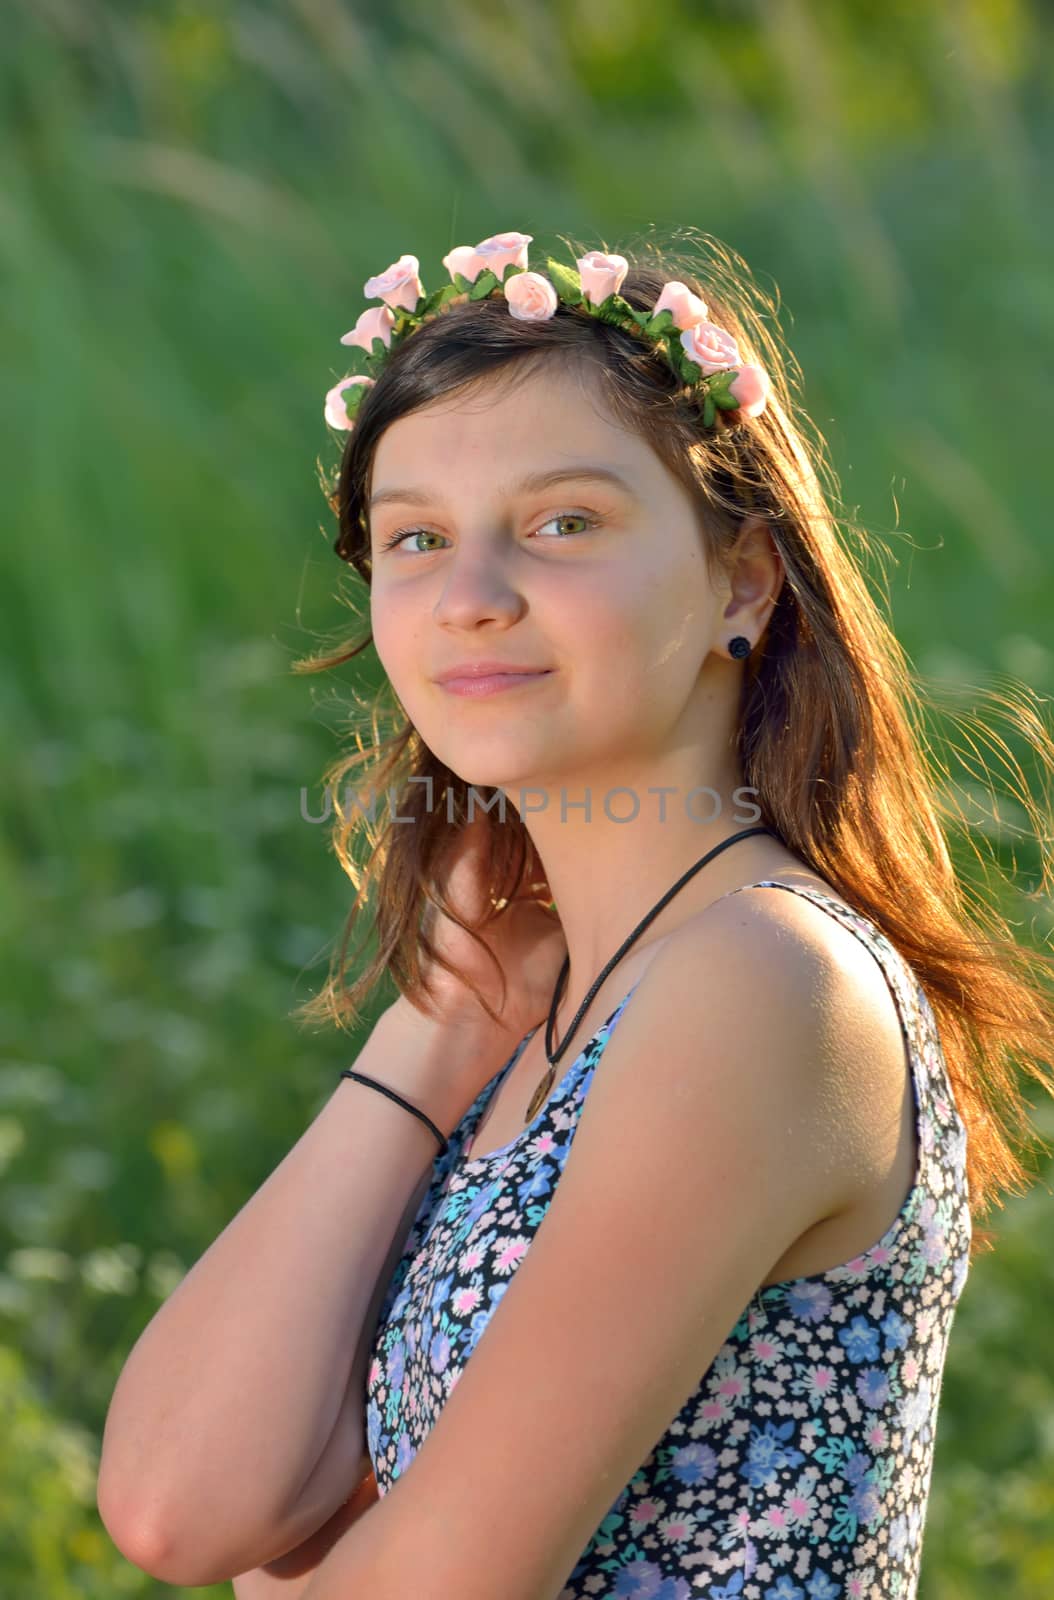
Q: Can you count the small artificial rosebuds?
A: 10